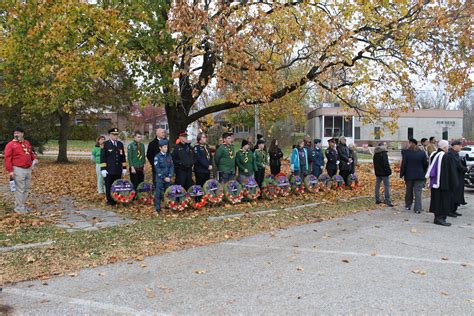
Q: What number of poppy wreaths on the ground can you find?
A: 14